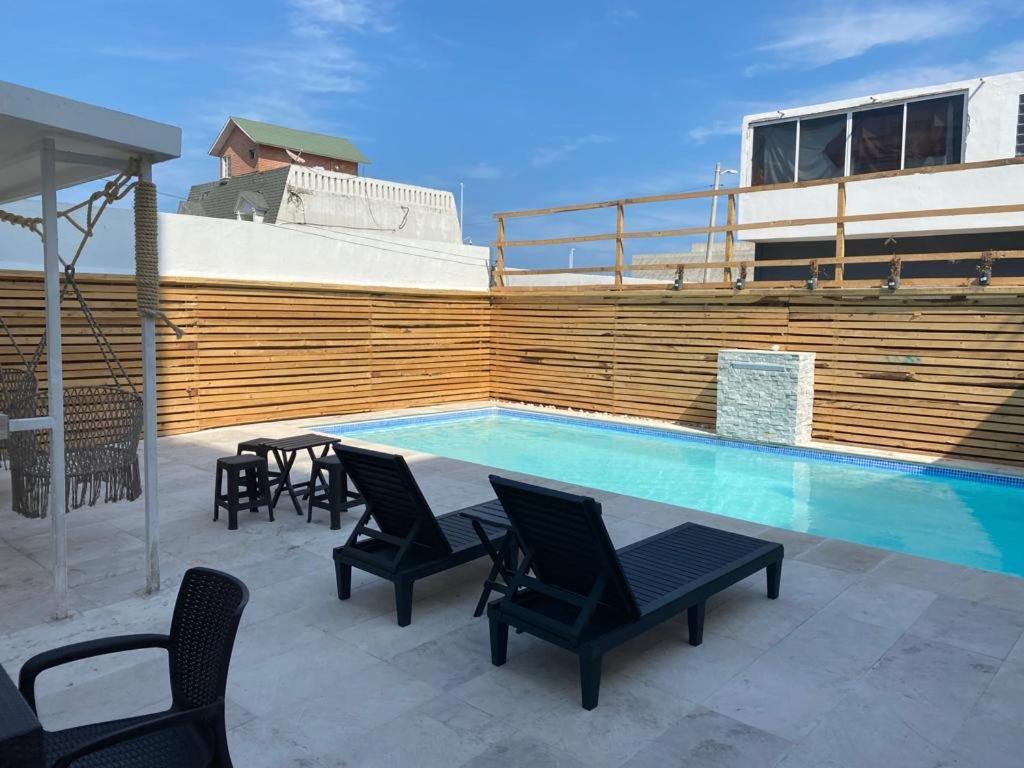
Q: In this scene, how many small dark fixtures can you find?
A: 5